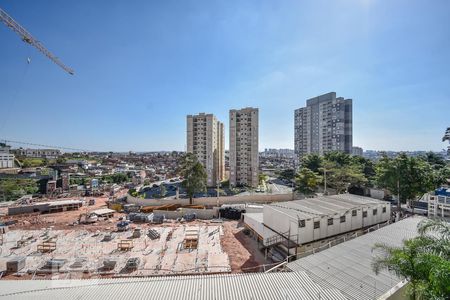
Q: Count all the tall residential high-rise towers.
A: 3